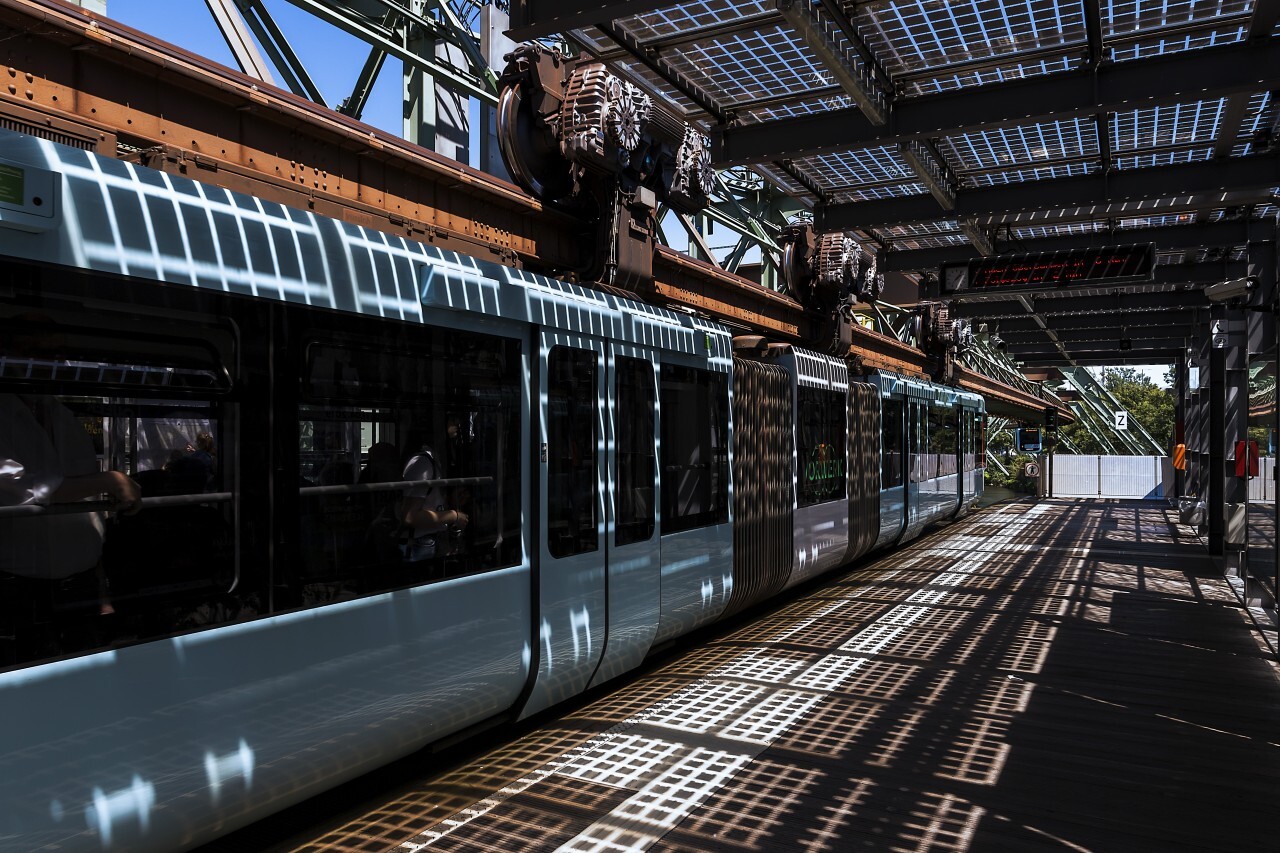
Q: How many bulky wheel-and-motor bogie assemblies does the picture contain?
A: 3